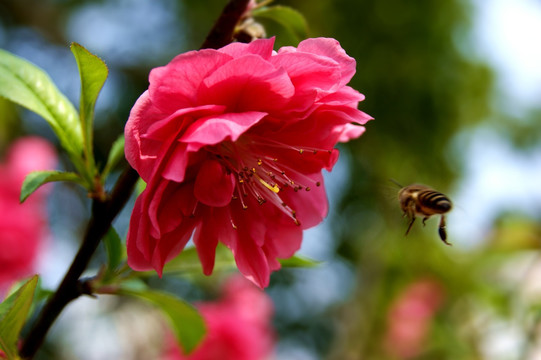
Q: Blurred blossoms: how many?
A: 3